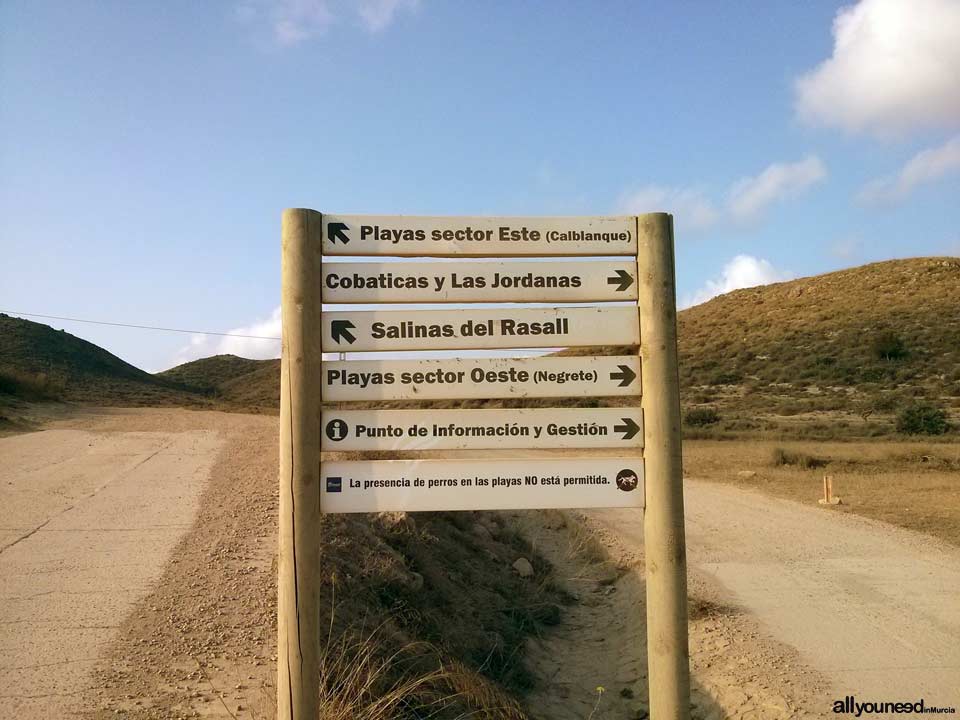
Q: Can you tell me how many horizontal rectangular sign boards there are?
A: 6